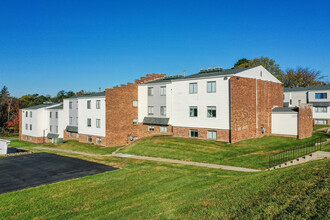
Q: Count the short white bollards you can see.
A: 0